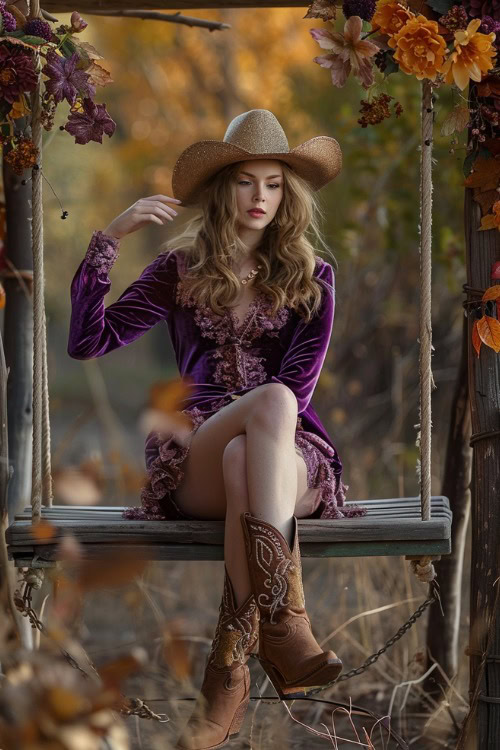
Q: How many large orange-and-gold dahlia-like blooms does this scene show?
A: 3